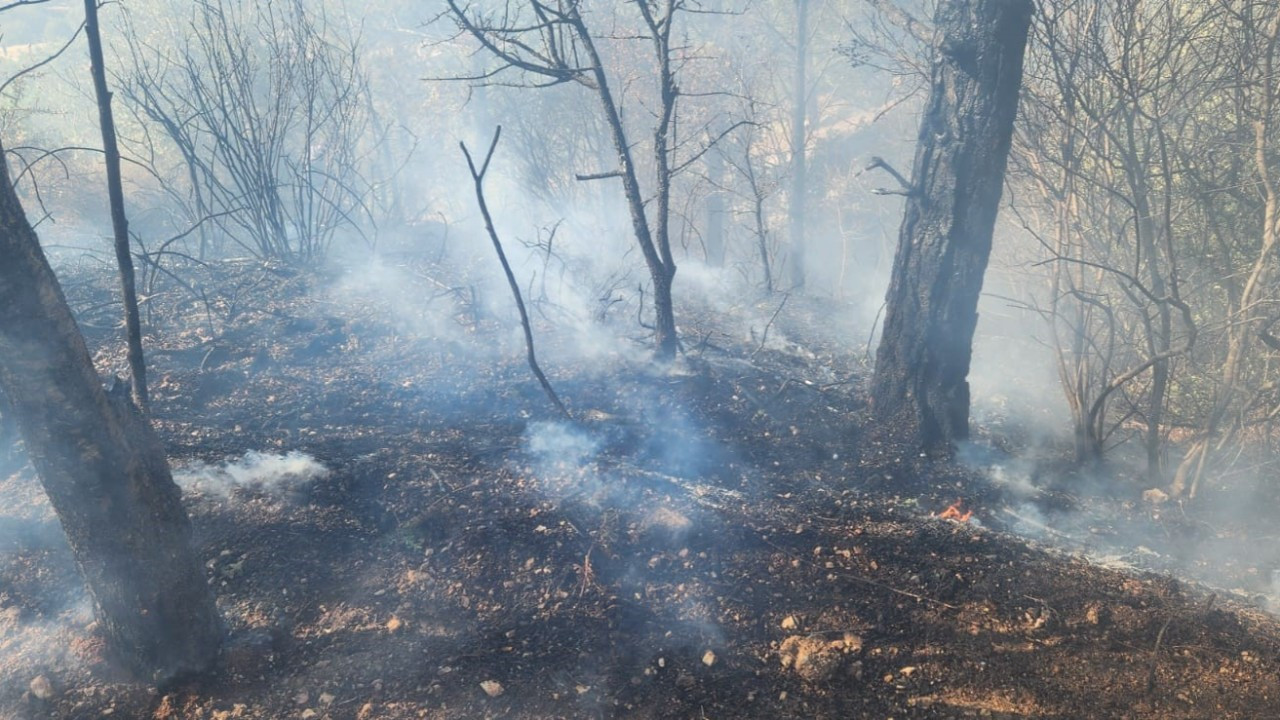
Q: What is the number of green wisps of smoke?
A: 0